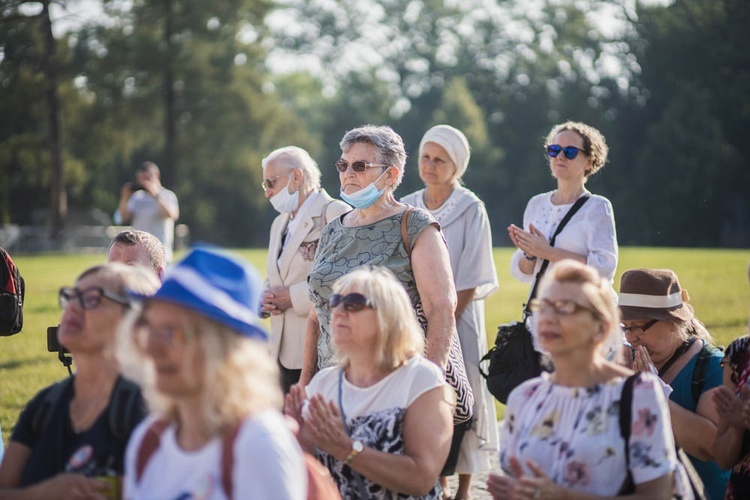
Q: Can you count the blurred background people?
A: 1